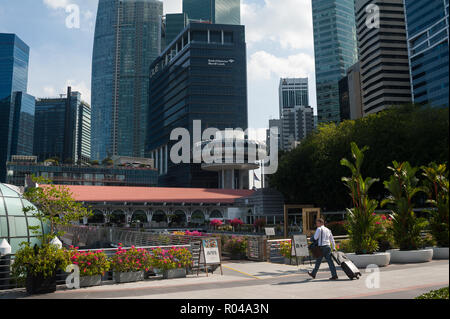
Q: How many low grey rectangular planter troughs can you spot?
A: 3